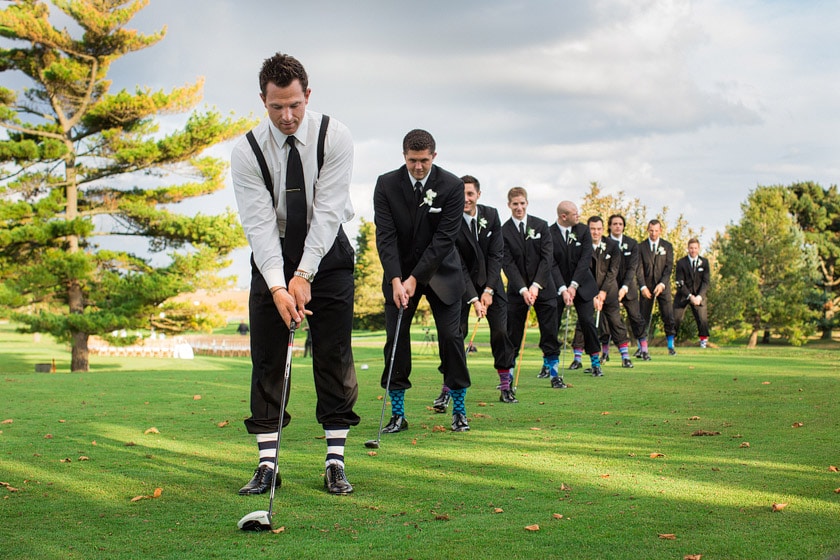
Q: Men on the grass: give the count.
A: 9